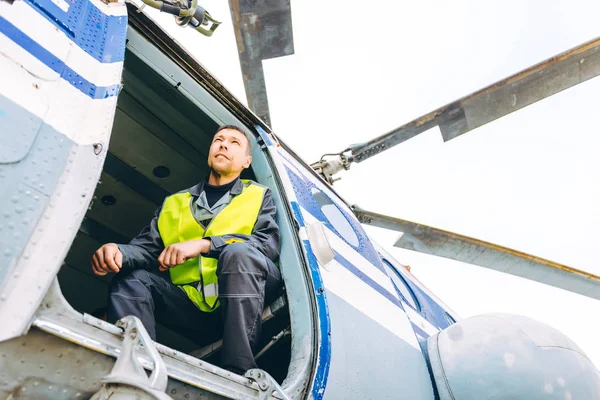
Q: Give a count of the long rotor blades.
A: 3